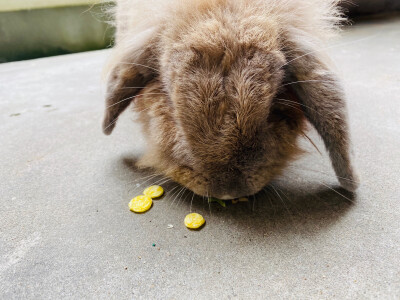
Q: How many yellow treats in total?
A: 3